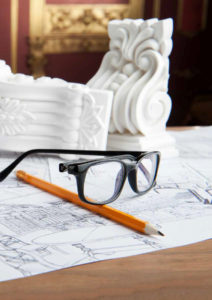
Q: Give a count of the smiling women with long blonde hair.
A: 0